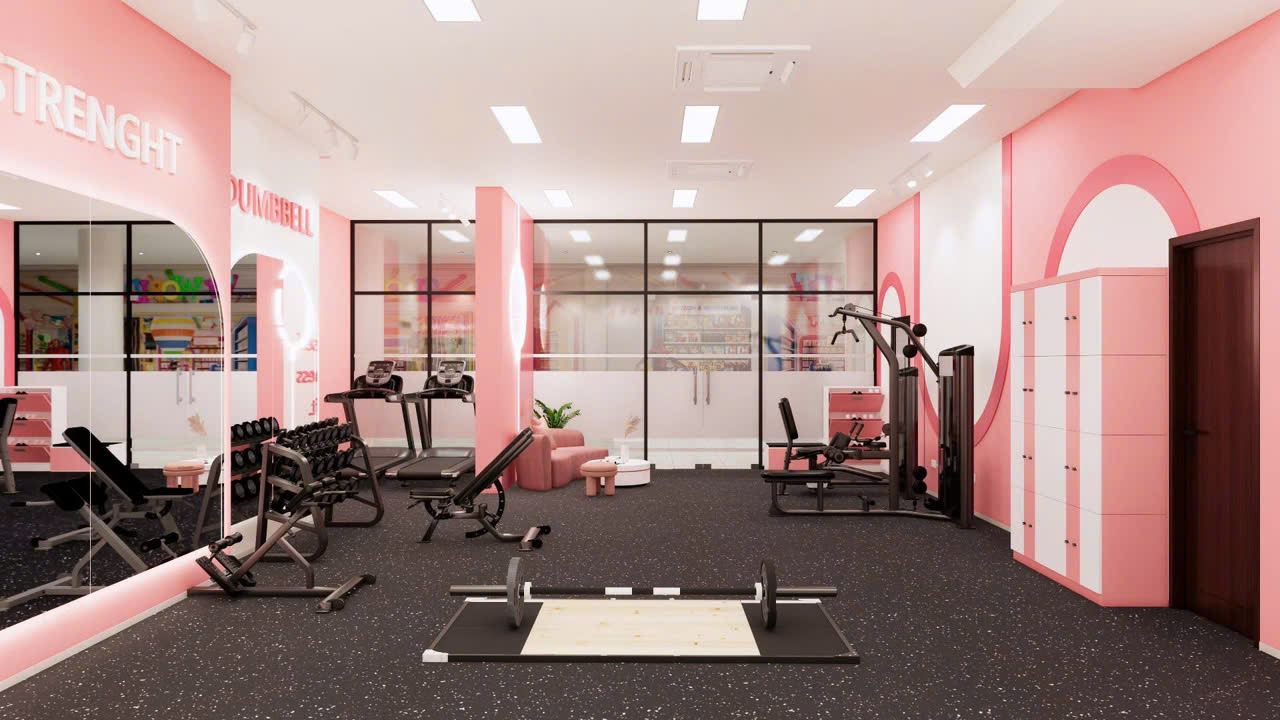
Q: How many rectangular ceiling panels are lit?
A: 9